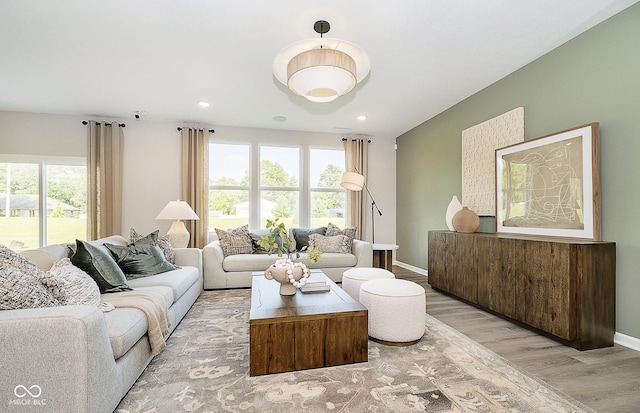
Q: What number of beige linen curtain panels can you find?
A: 3